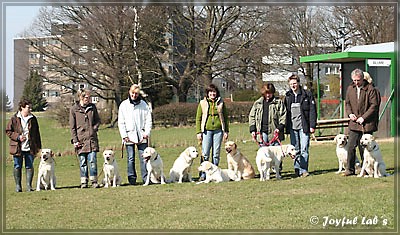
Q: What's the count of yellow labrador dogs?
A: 9